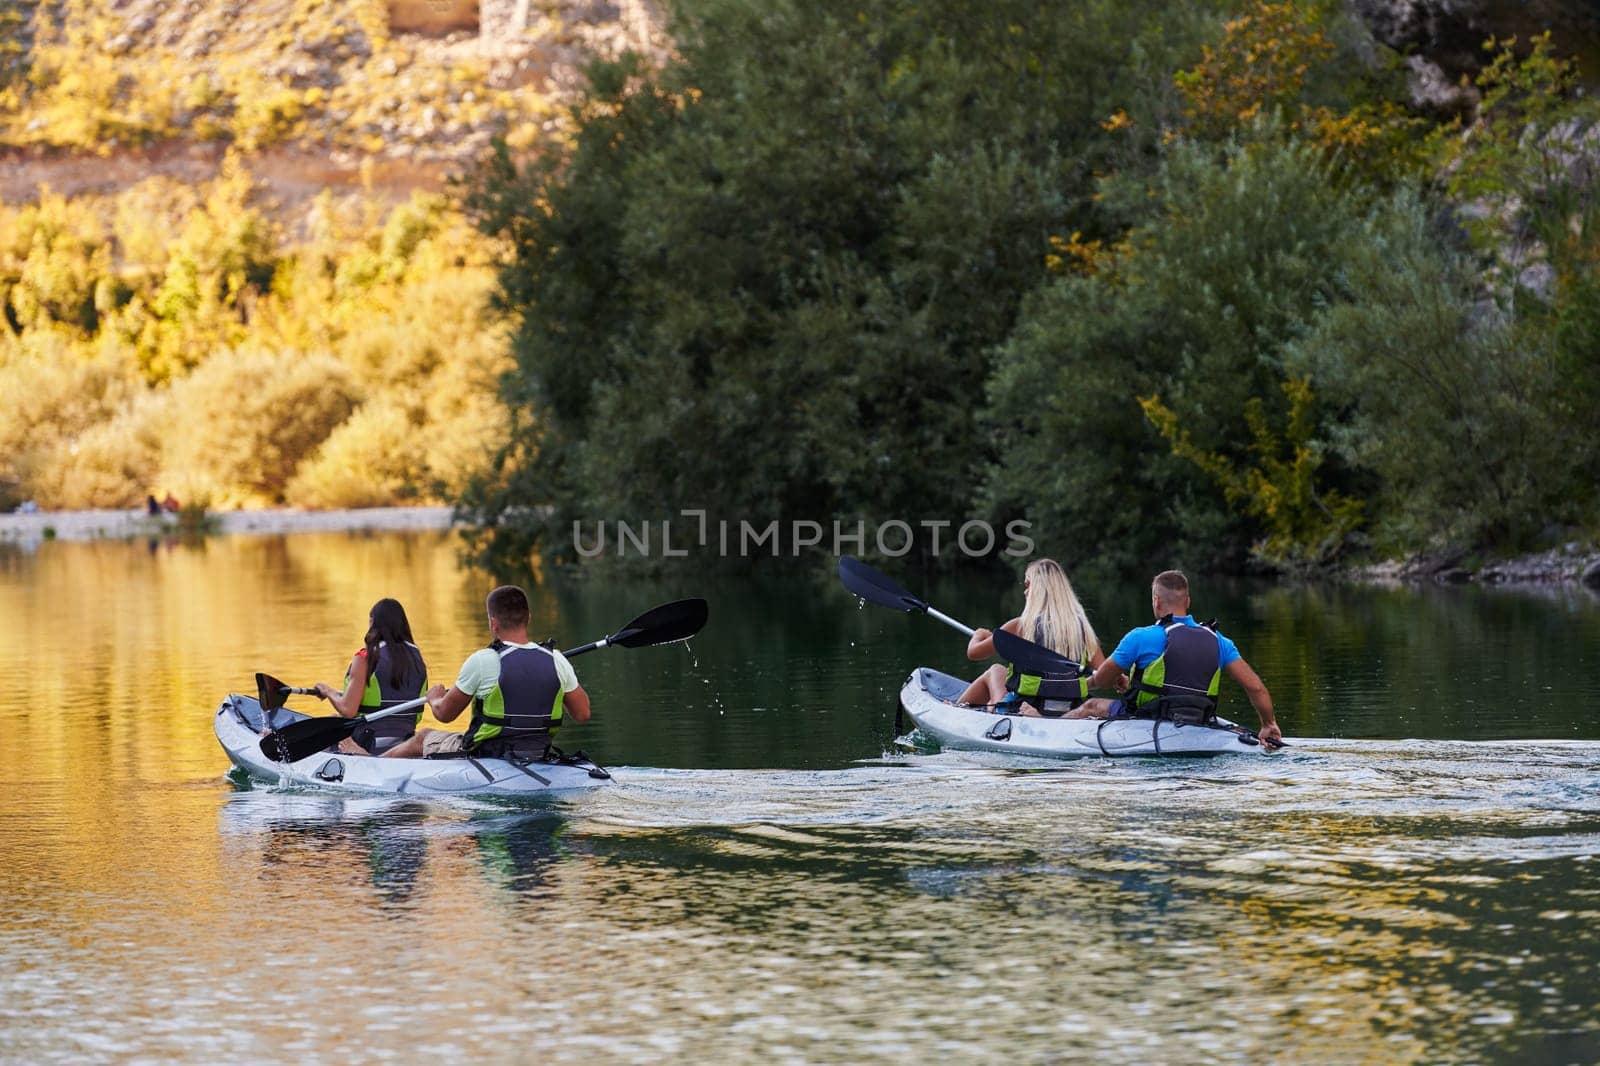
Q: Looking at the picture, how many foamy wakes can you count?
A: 2